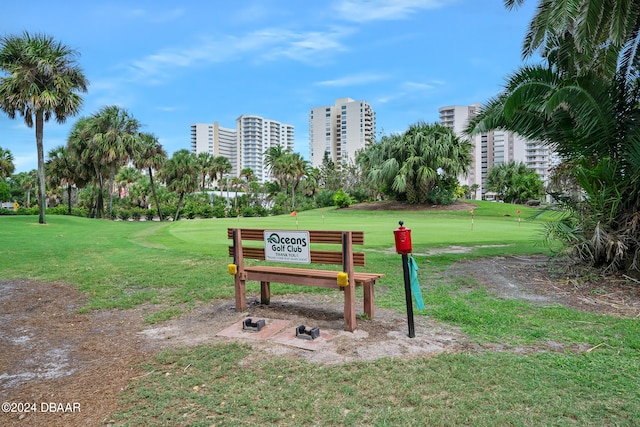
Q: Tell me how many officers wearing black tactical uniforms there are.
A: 0